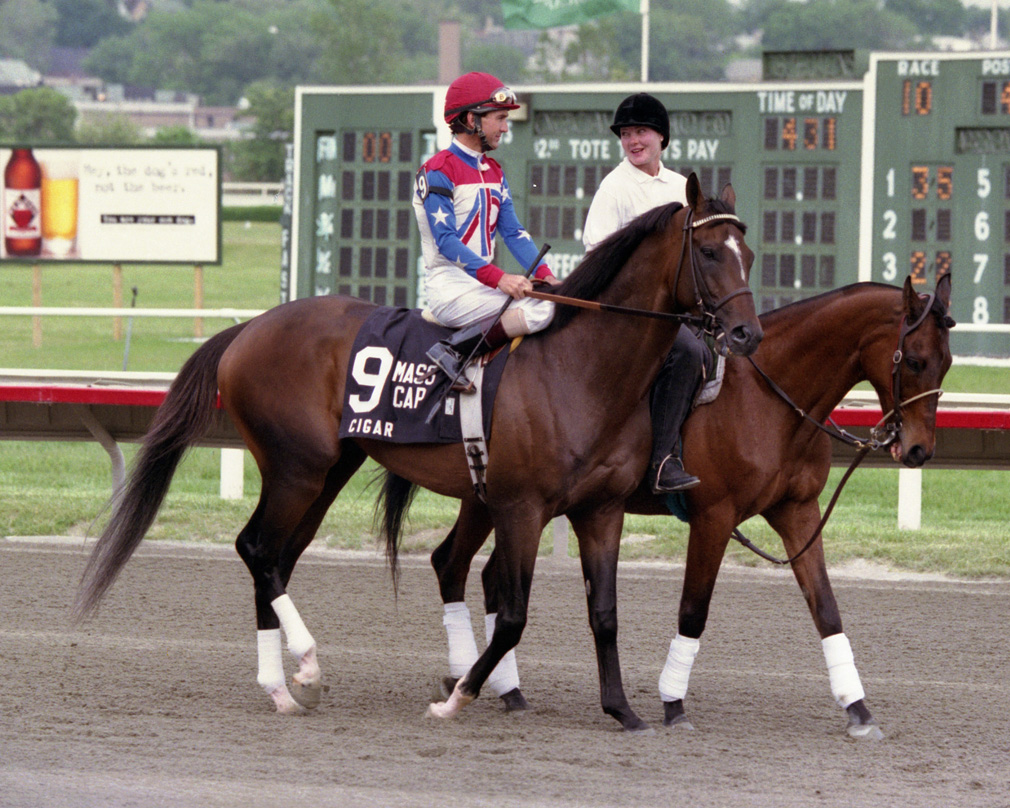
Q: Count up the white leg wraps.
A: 6